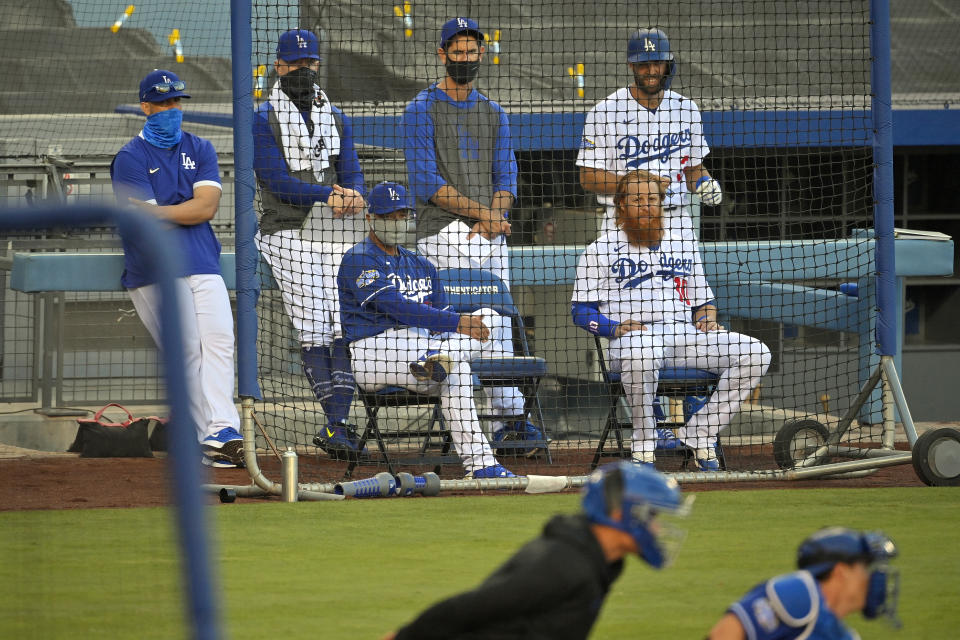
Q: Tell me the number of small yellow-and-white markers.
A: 6